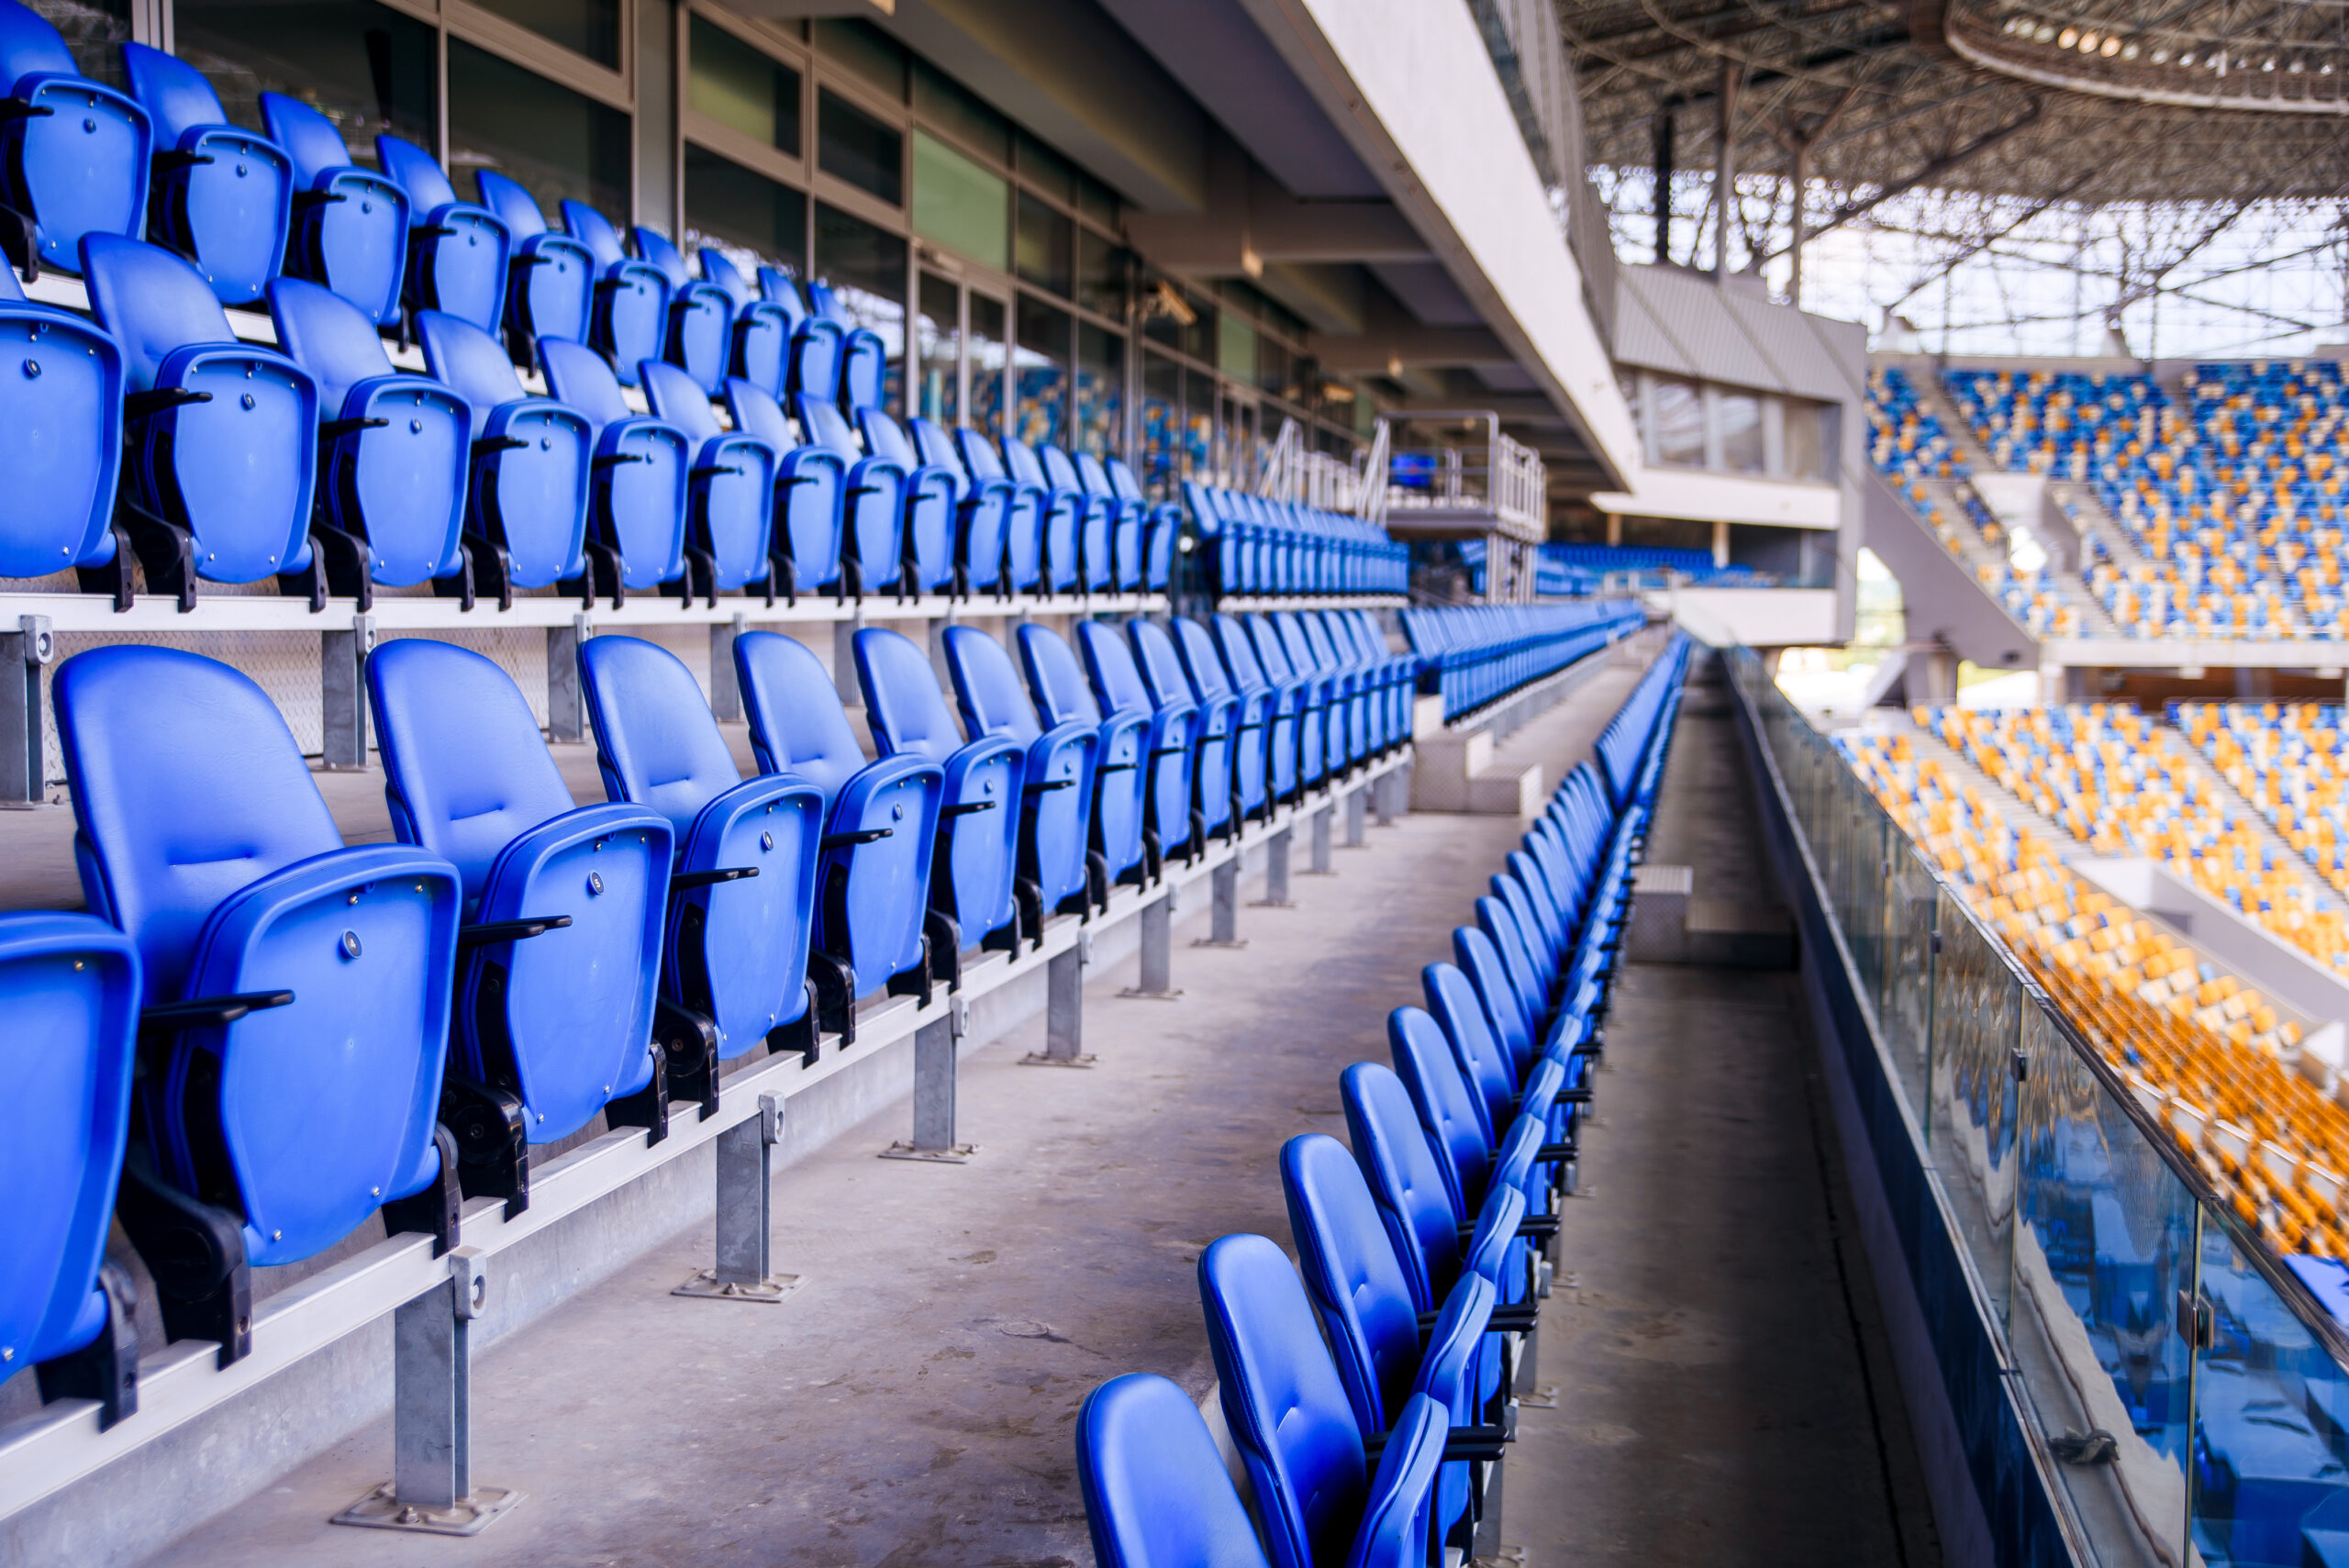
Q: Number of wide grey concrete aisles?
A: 2